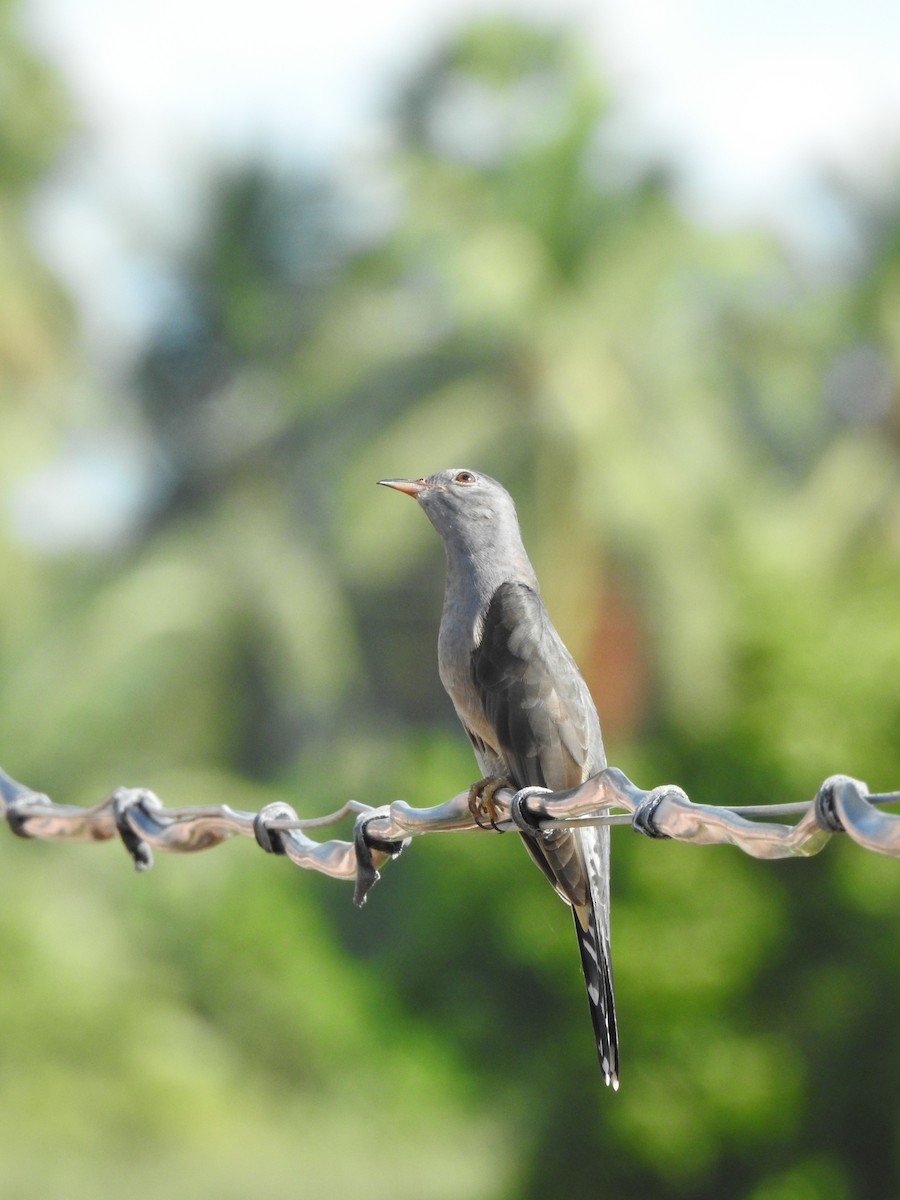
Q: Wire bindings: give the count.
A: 7